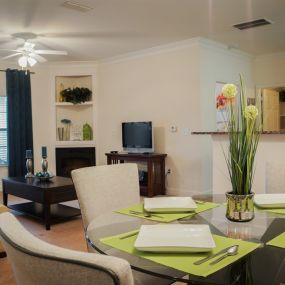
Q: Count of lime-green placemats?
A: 4